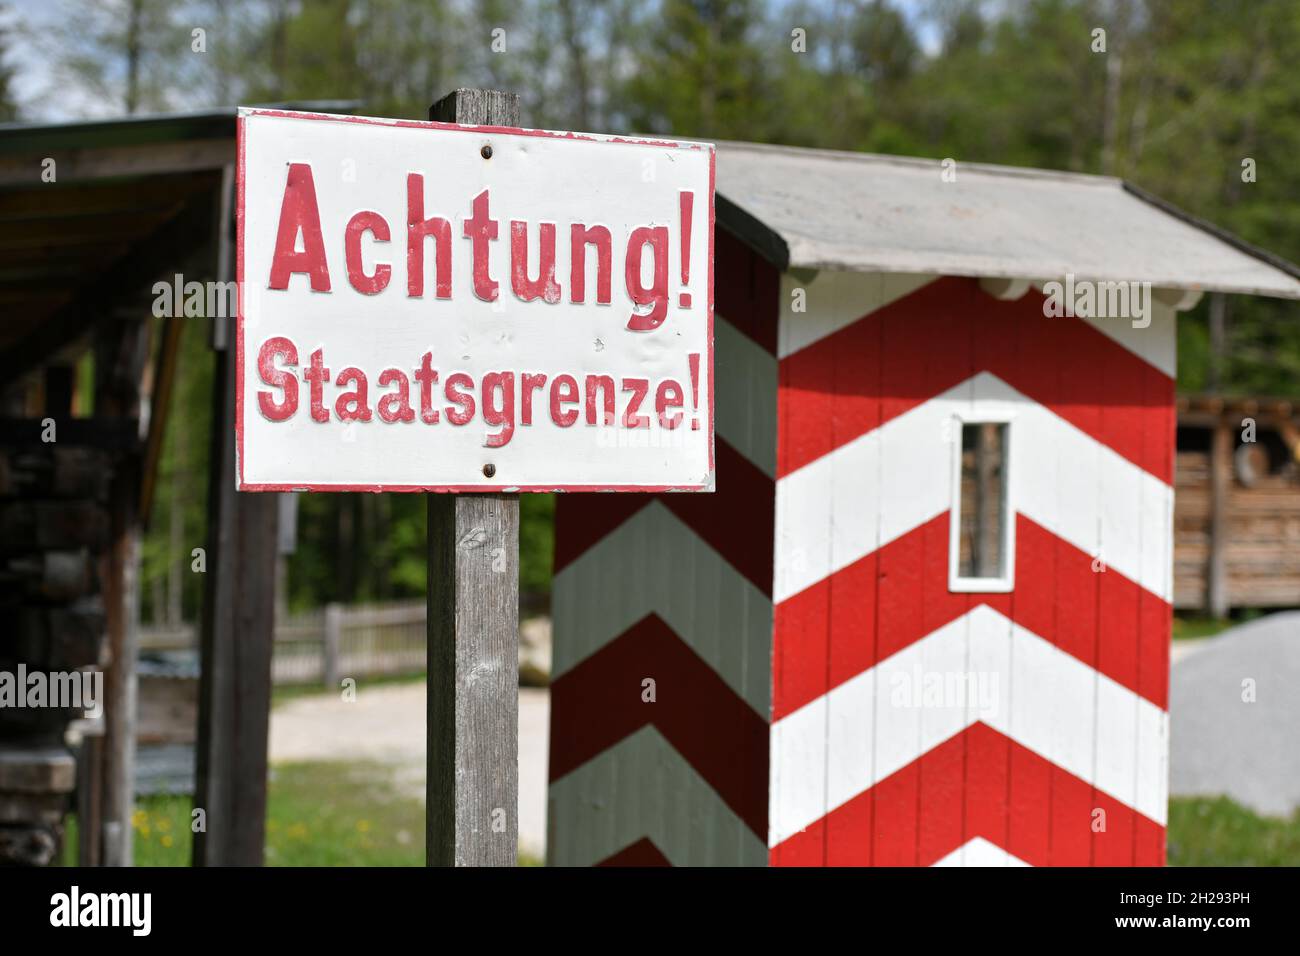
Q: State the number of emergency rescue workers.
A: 0